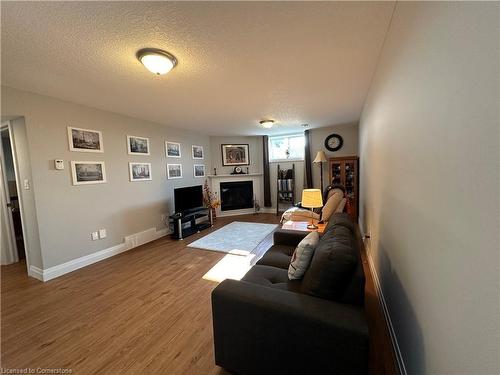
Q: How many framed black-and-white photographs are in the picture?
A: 8